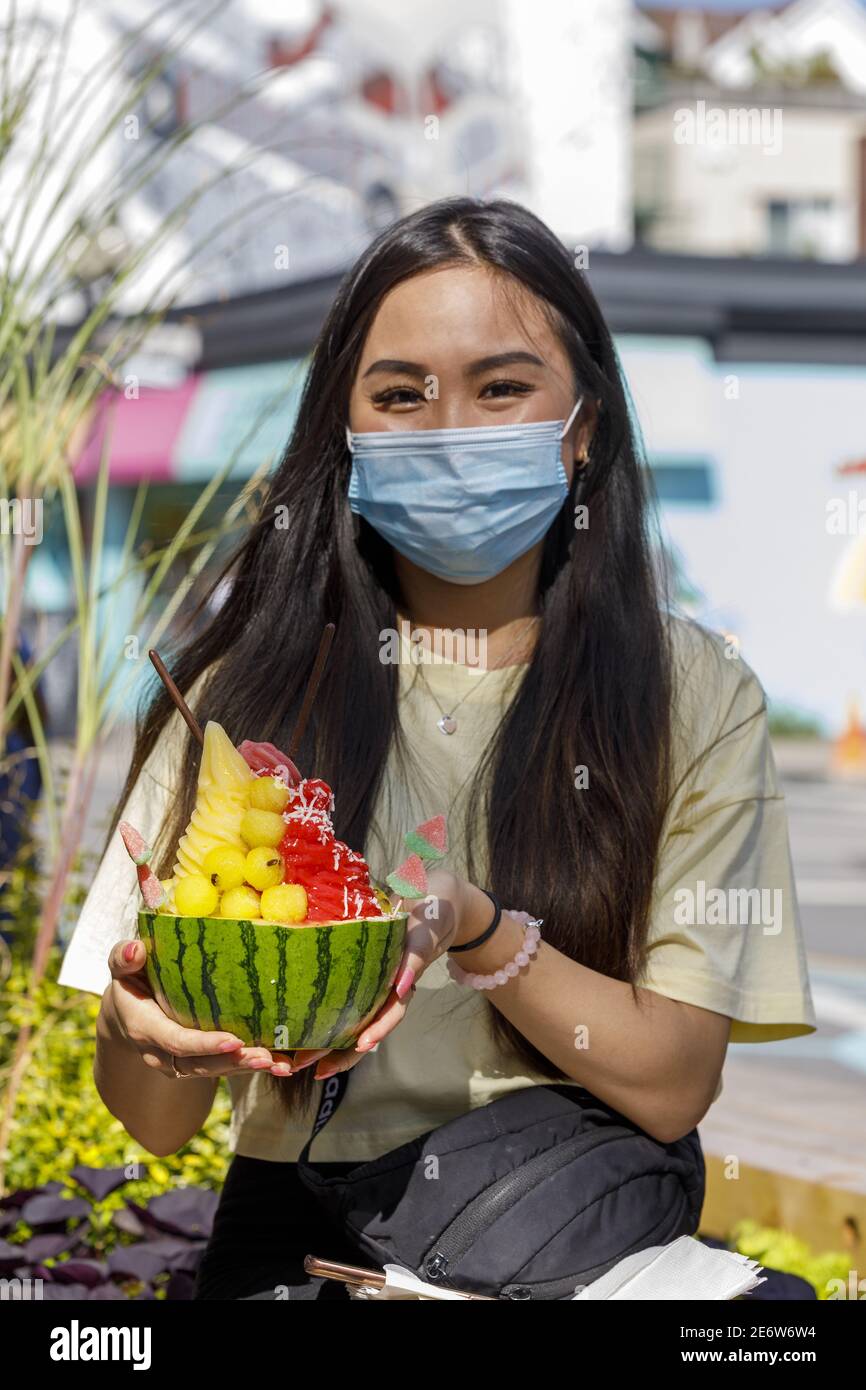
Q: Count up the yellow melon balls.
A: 7